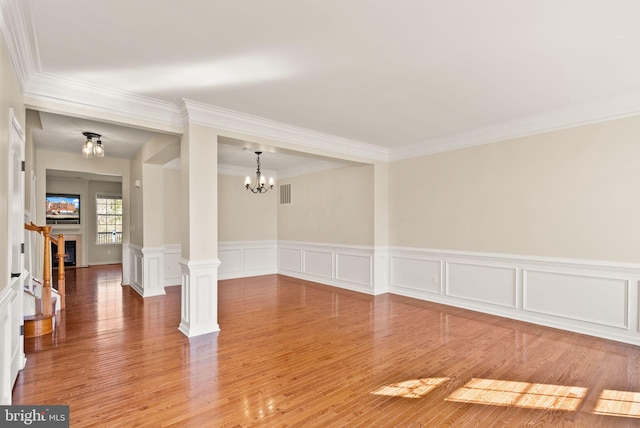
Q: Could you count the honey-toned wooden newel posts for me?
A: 2